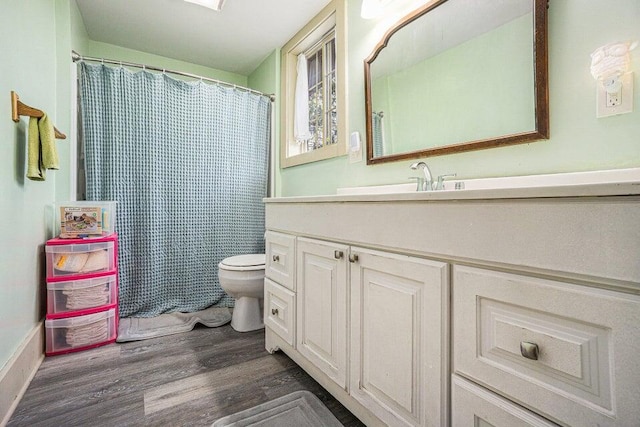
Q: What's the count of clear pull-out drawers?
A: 3